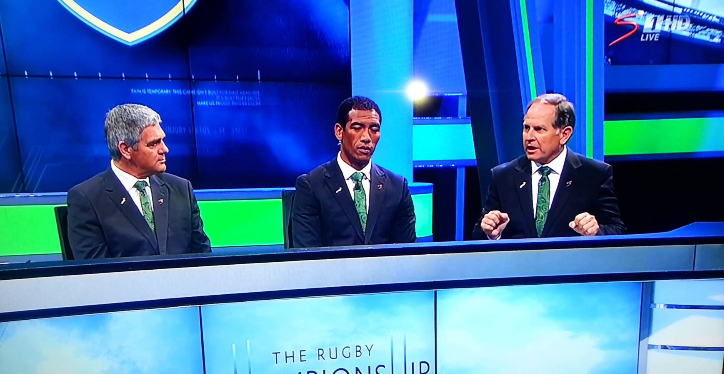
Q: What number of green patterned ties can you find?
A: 3